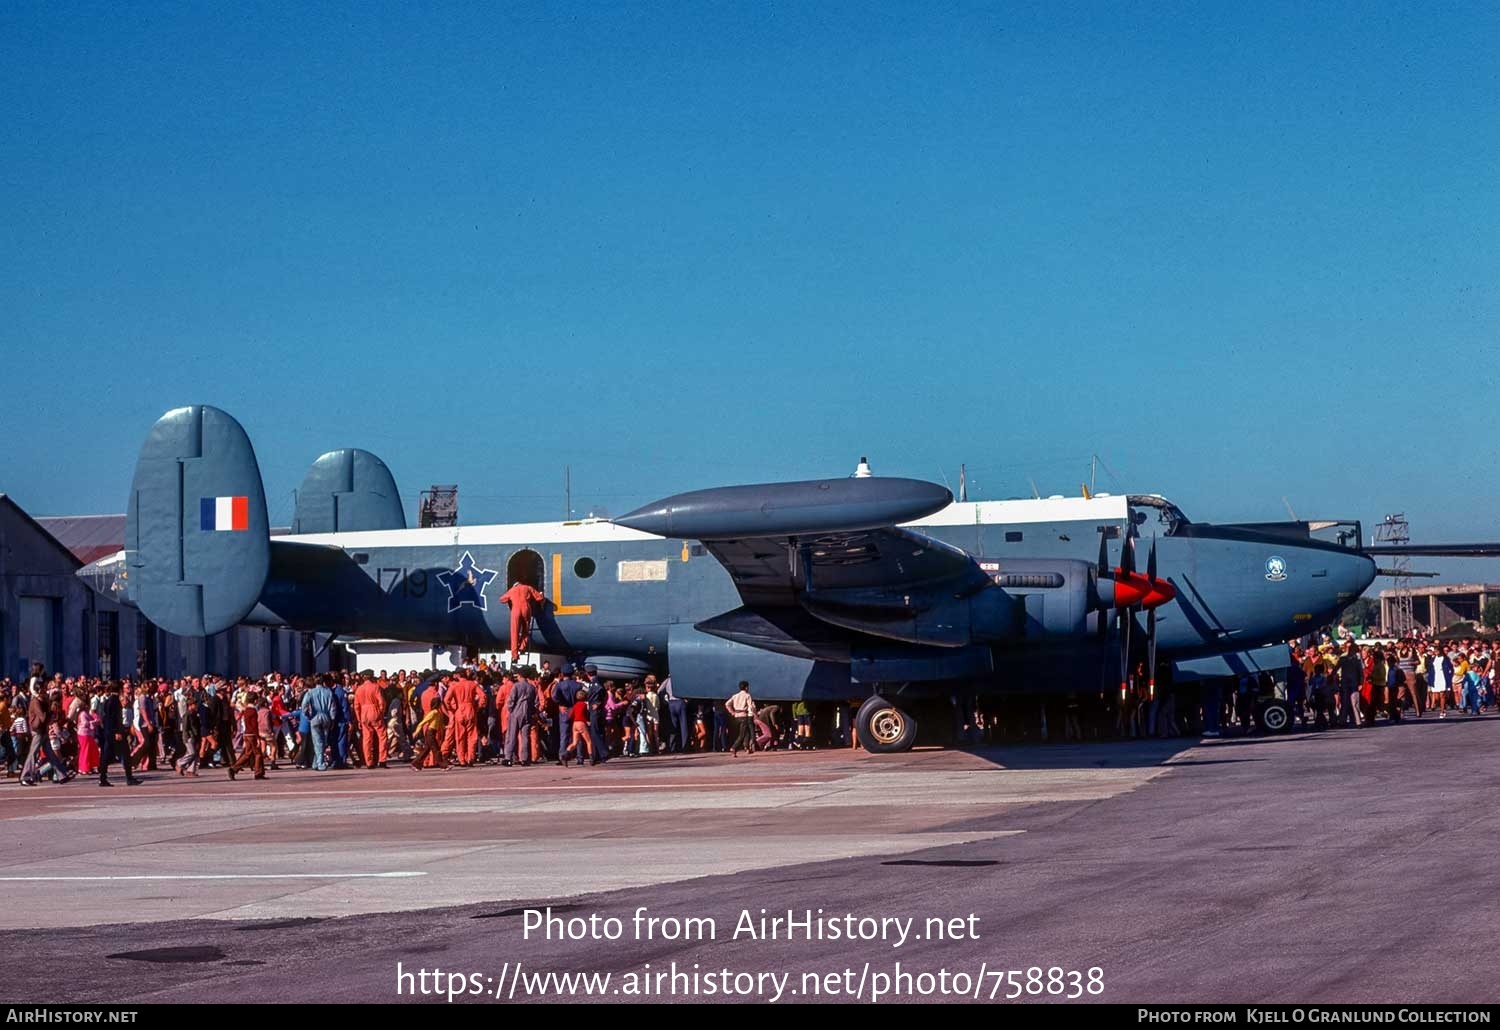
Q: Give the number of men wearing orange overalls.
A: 7